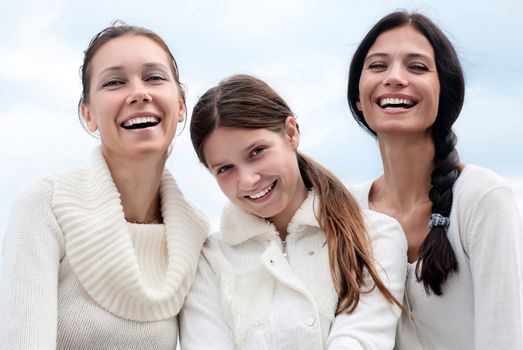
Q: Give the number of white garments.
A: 3